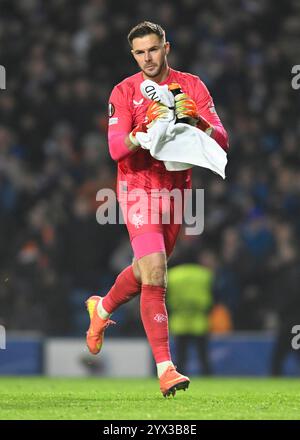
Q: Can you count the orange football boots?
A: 2